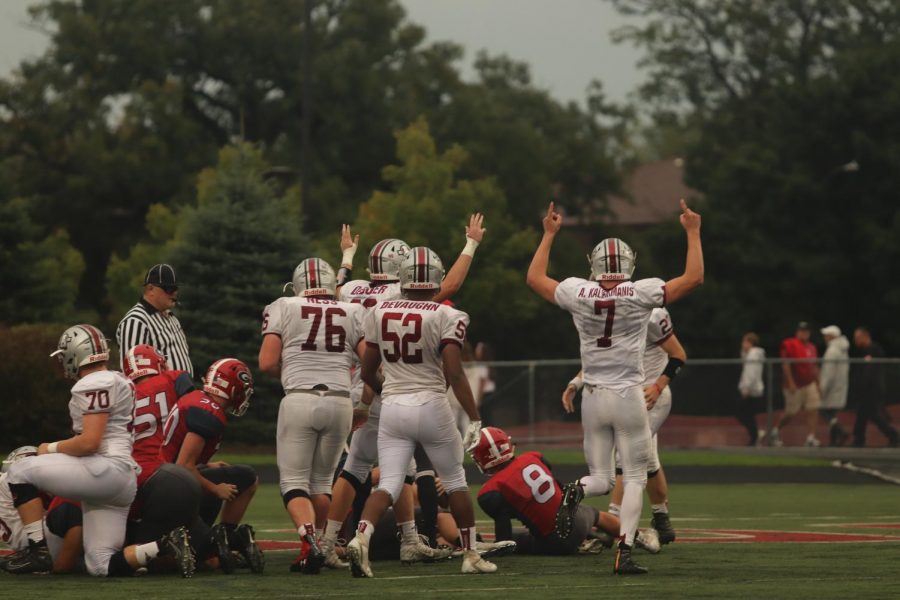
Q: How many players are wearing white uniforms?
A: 7